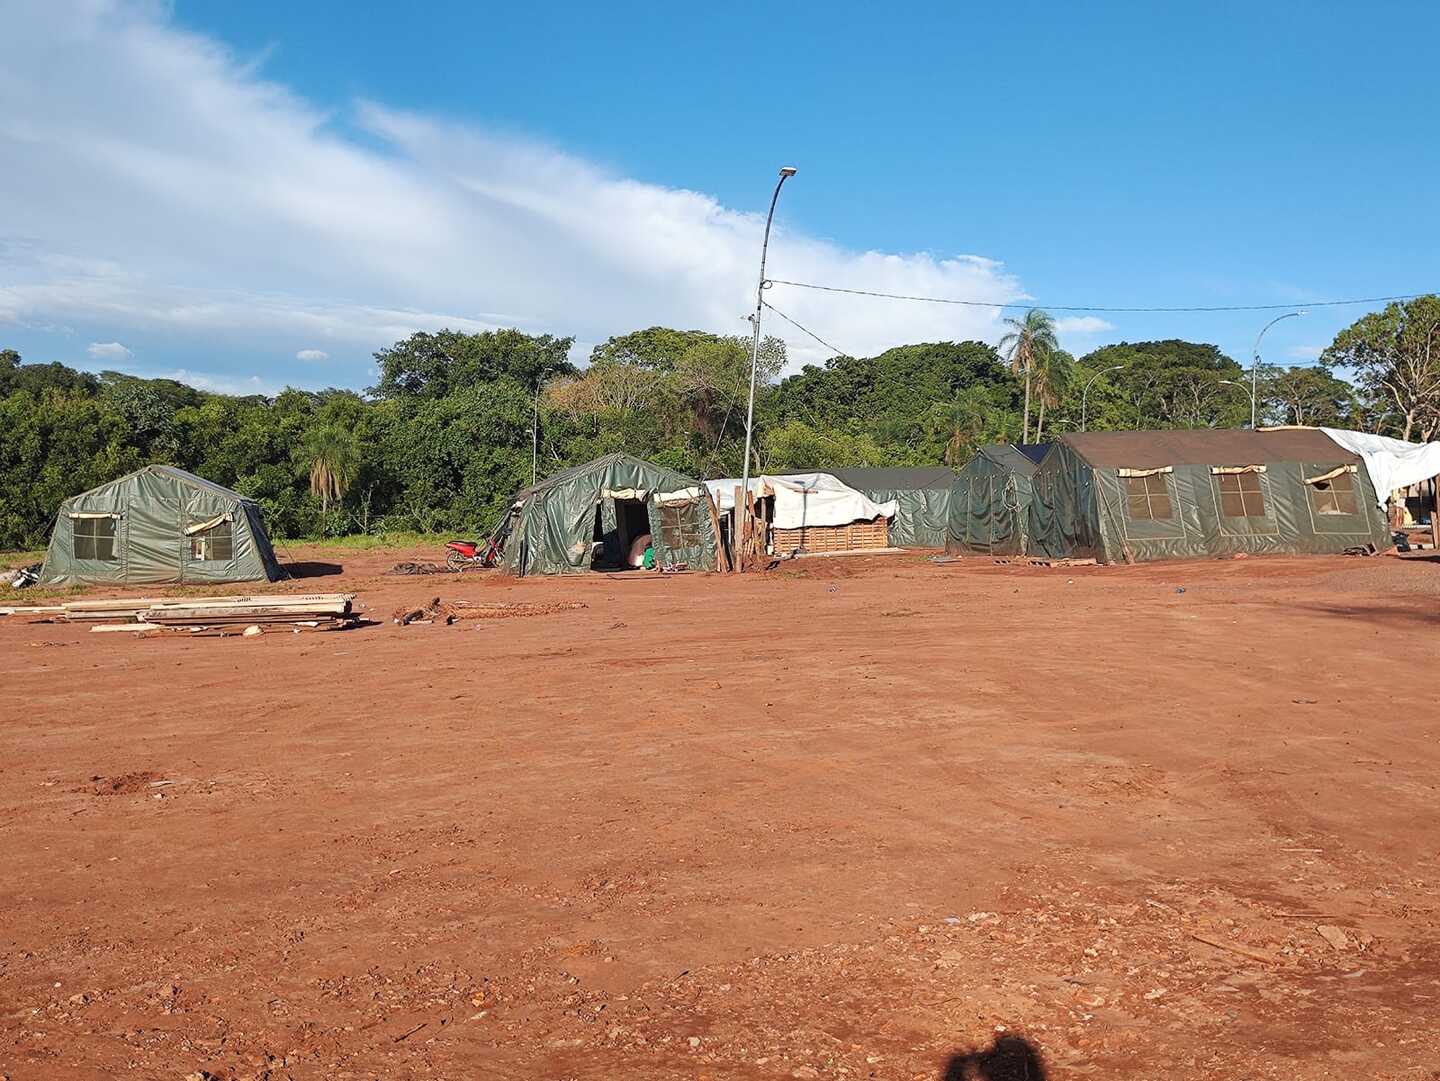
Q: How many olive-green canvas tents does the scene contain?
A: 5